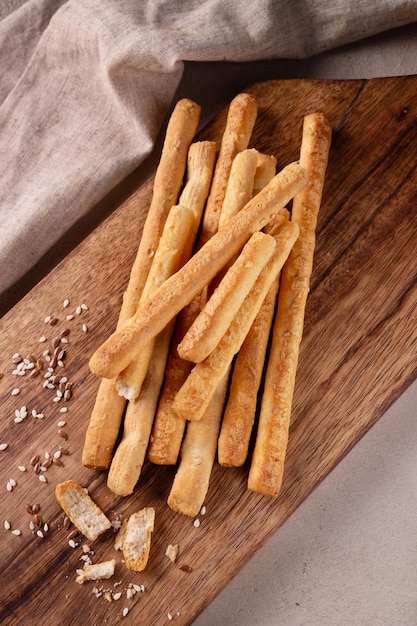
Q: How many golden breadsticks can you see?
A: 11